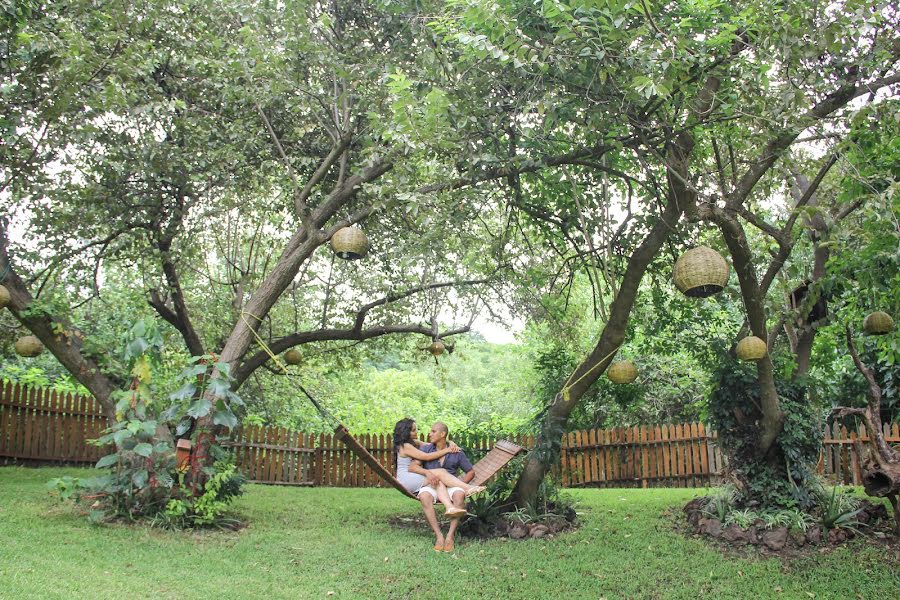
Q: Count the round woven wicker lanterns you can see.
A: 9